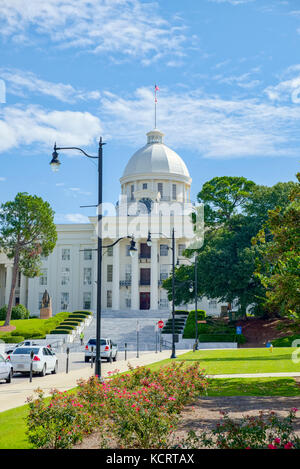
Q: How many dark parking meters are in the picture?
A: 5